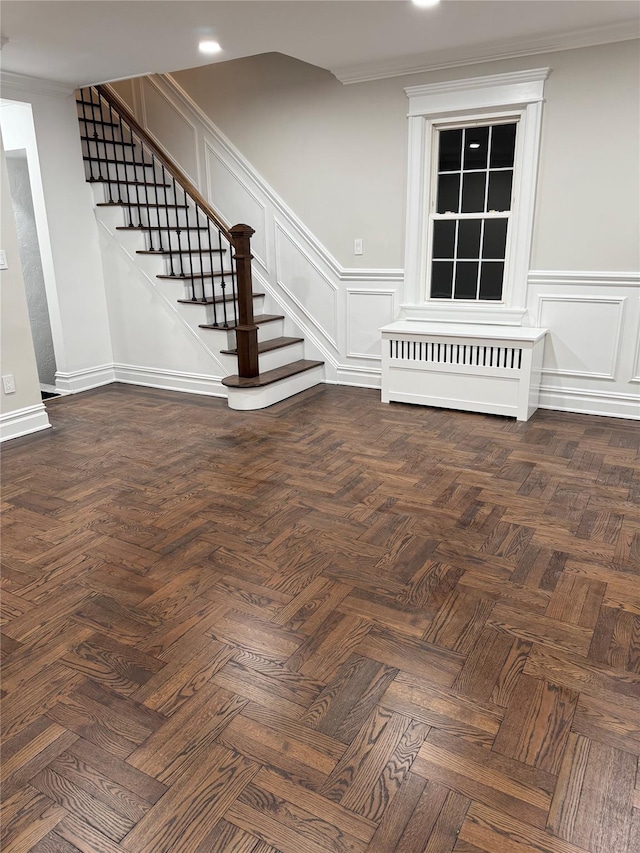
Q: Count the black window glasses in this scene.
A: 12